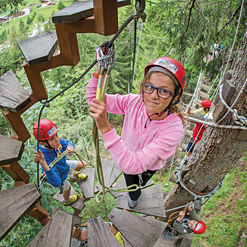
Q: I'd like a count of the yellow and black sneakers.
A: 2